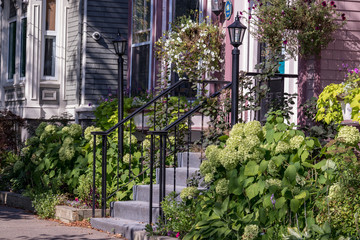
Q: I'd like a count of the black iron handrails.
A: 2